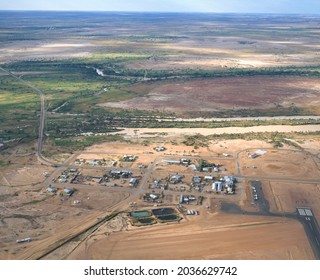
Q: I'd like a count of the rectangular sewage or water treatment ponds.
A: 4